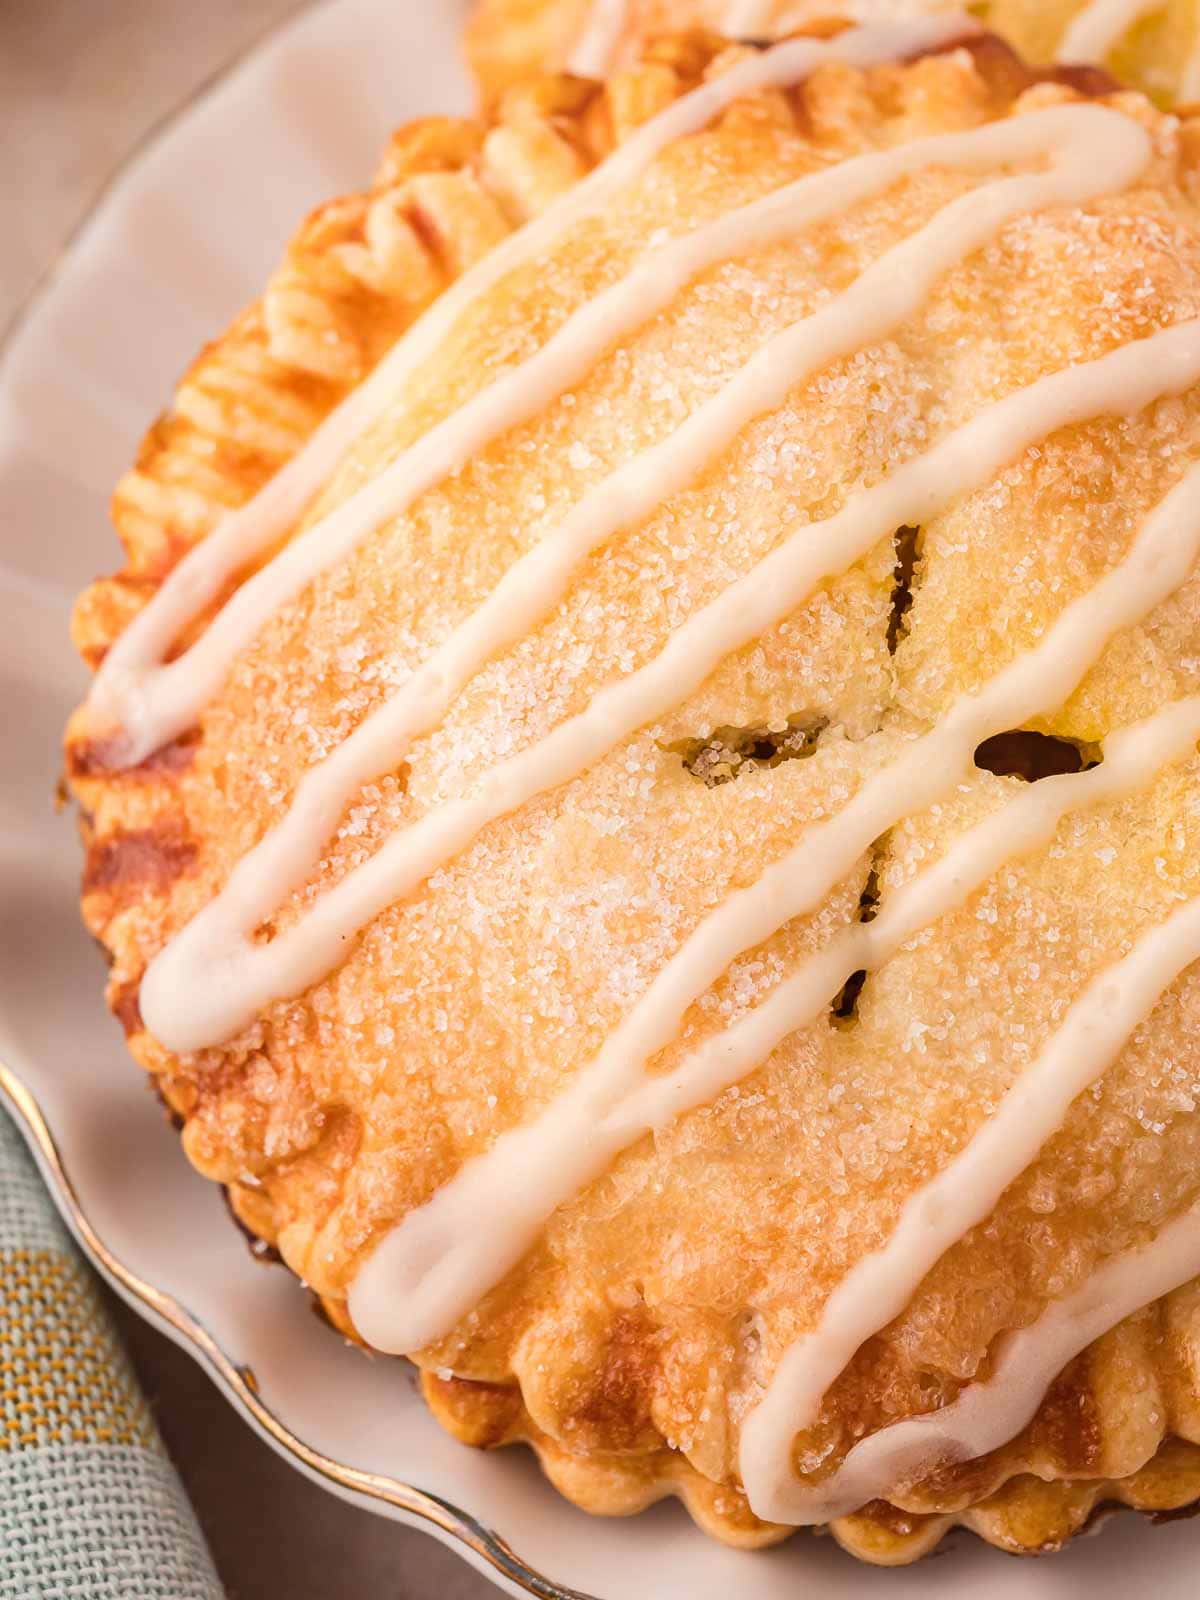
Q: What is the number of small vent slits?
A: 4